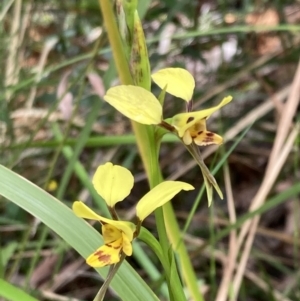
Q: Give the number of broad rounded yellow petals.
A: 4